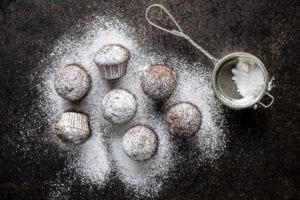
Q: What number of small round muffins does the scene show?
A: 7